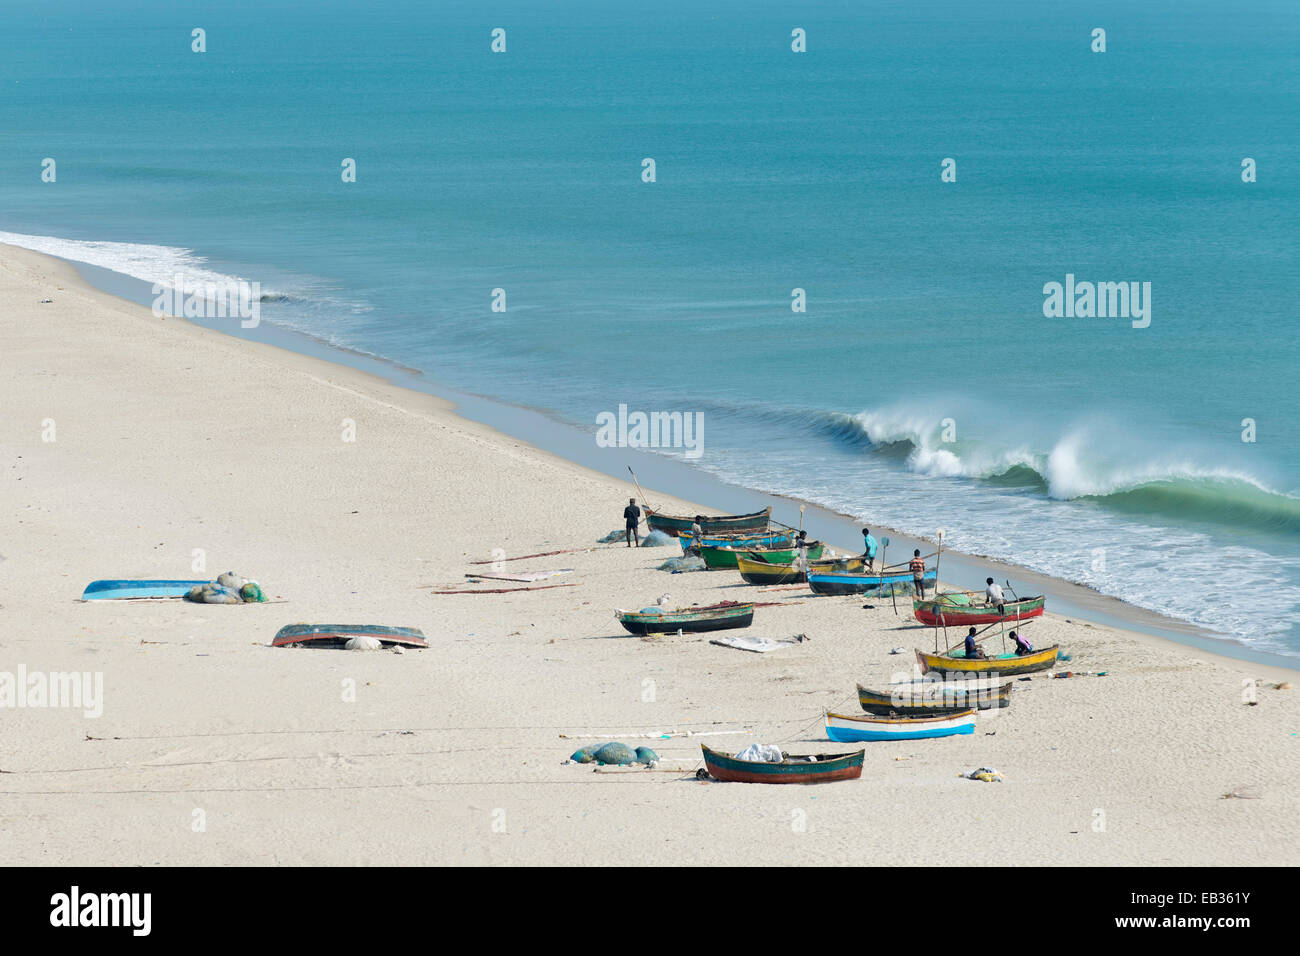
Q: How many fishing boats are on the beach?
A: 13